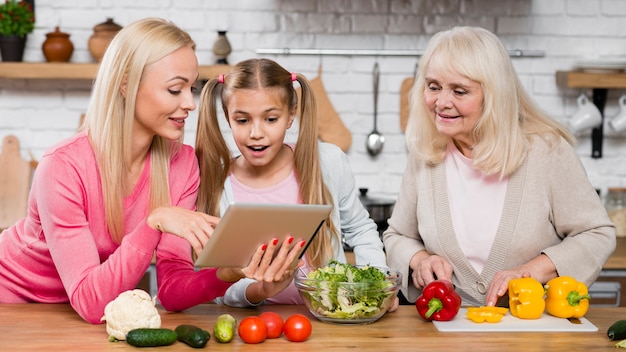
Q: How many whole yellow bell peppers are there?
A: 1